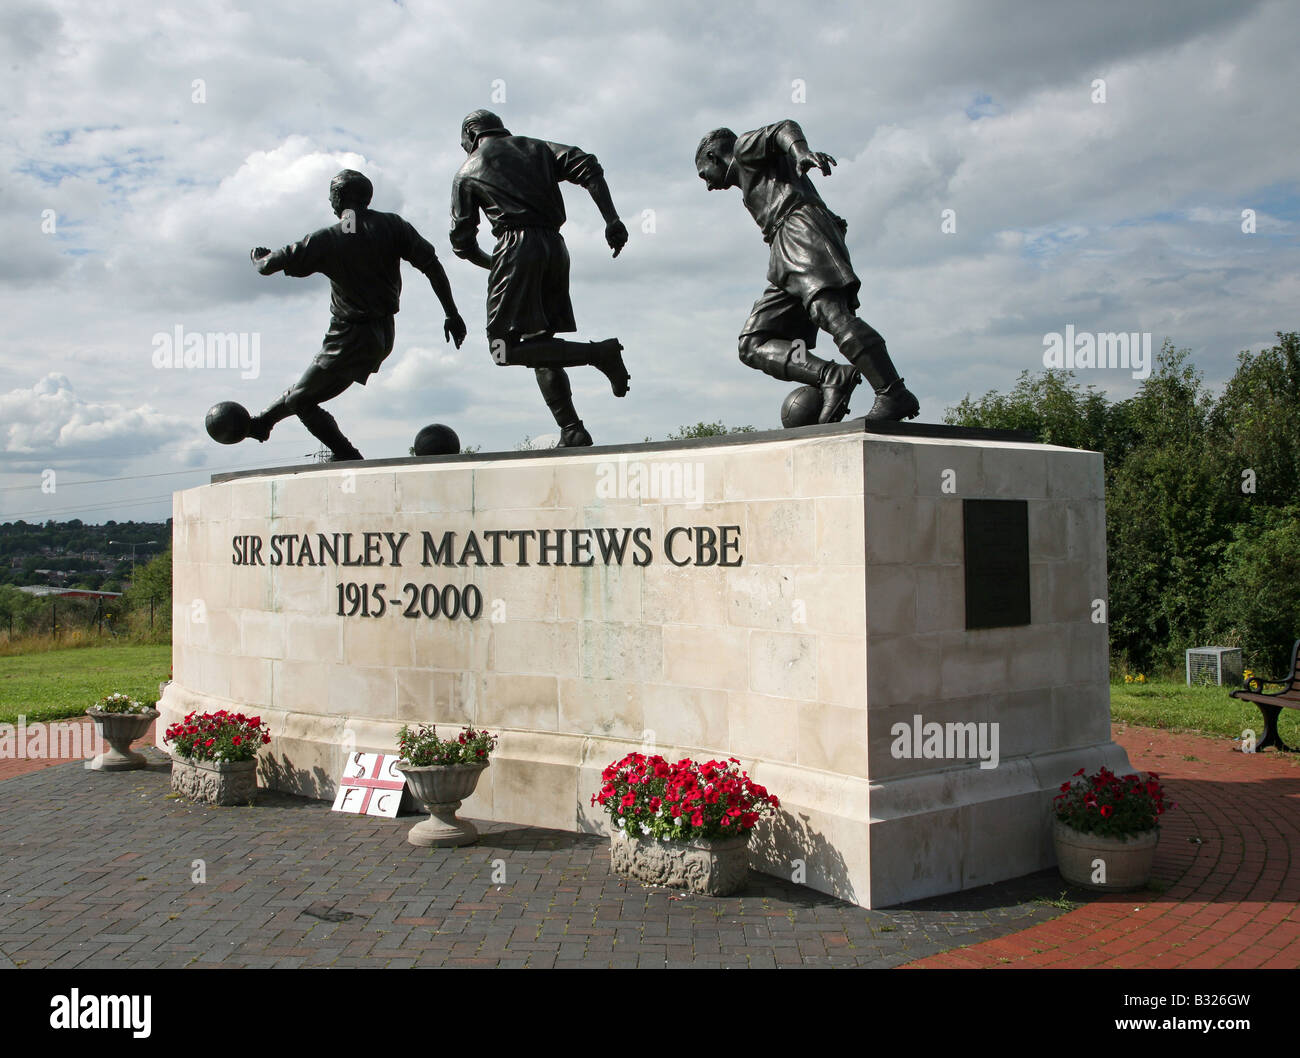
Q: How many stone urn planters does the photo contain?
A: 2